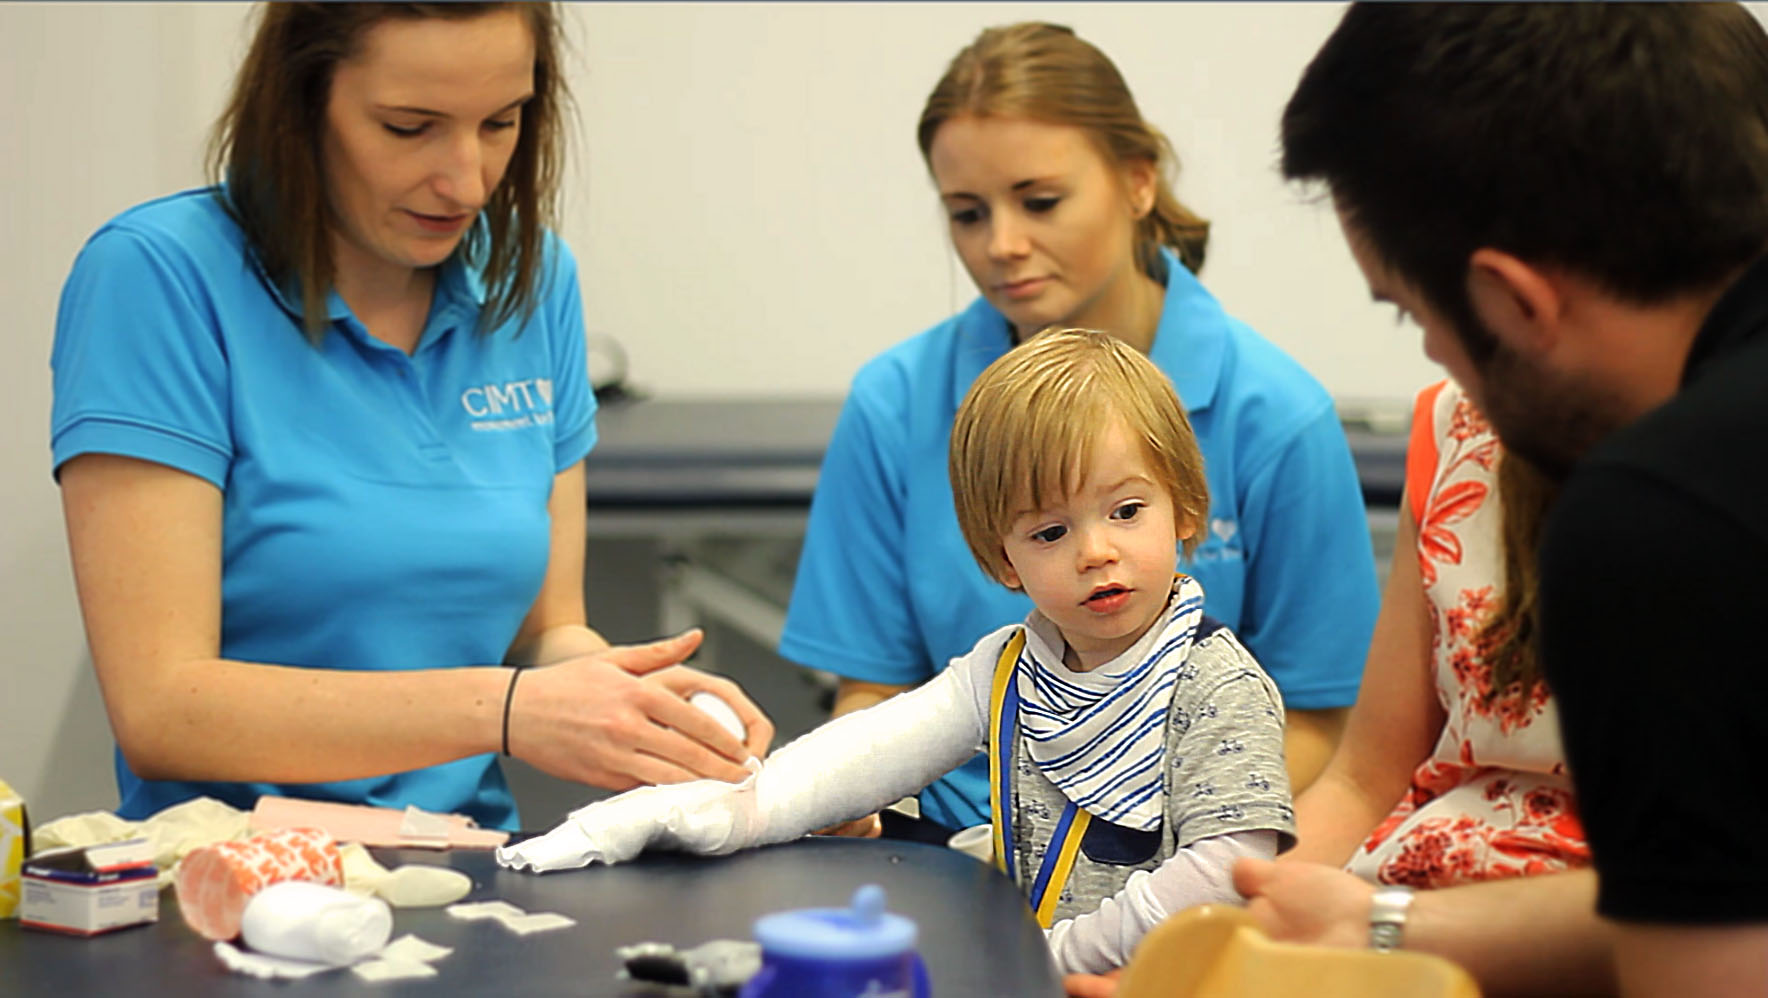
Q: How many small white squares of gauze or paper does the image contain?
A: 4